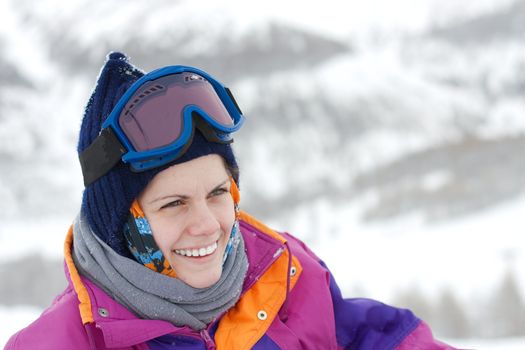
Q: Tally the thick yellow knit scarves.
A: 0